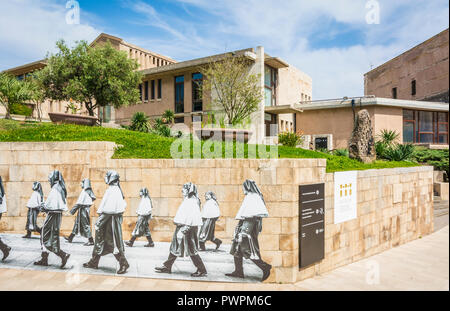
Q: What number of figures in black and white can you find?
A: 9